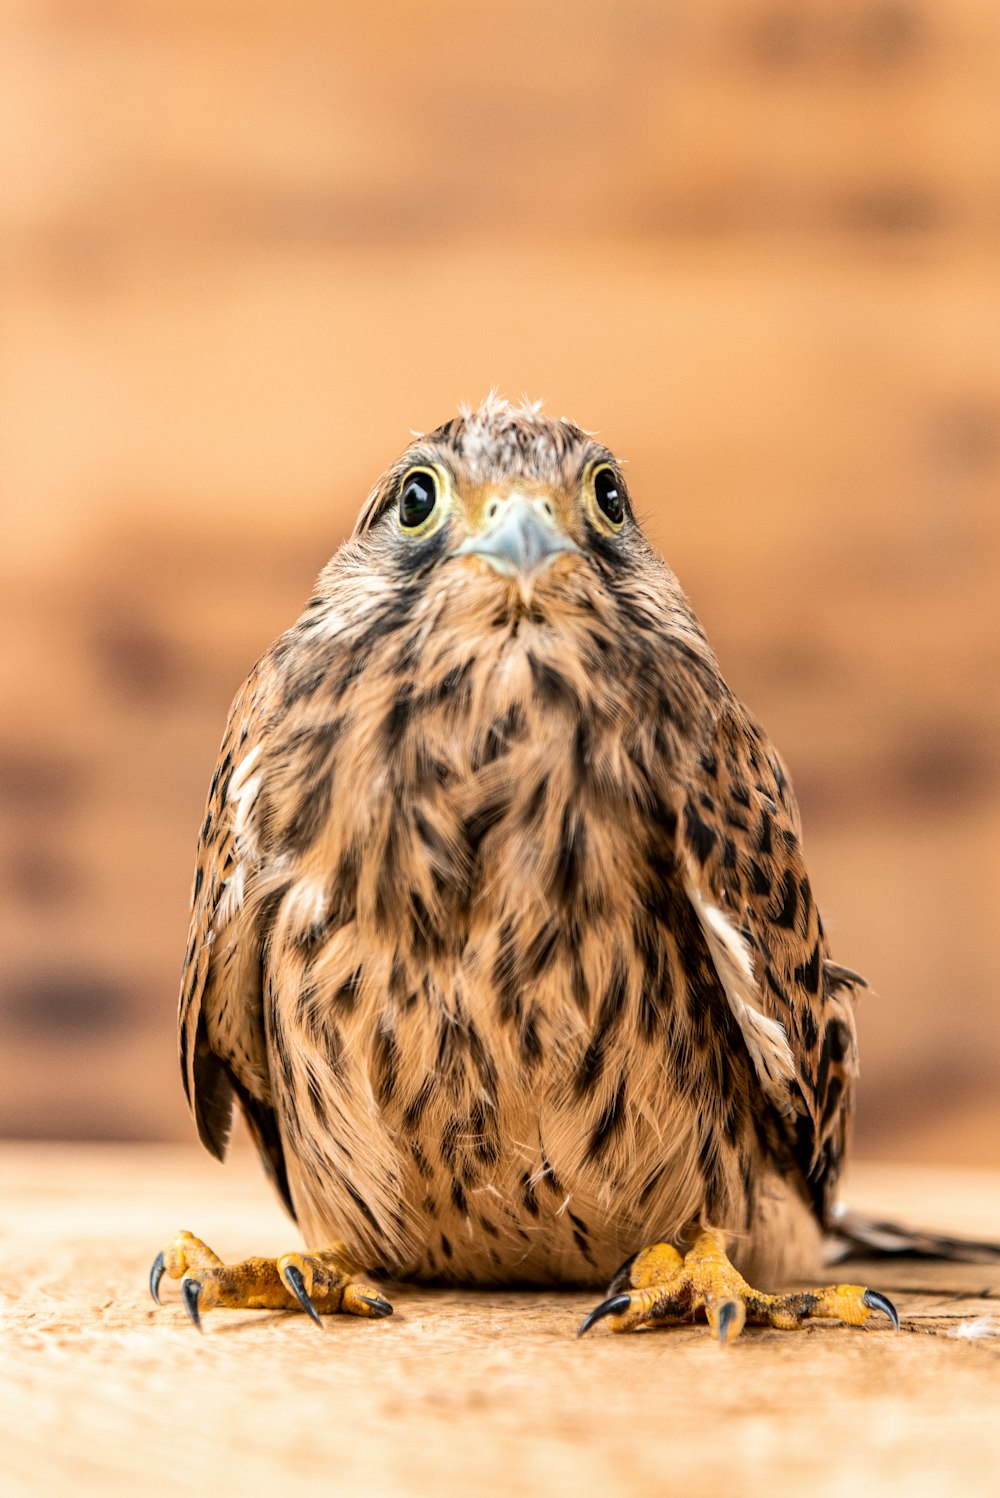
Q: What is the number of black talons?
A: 8